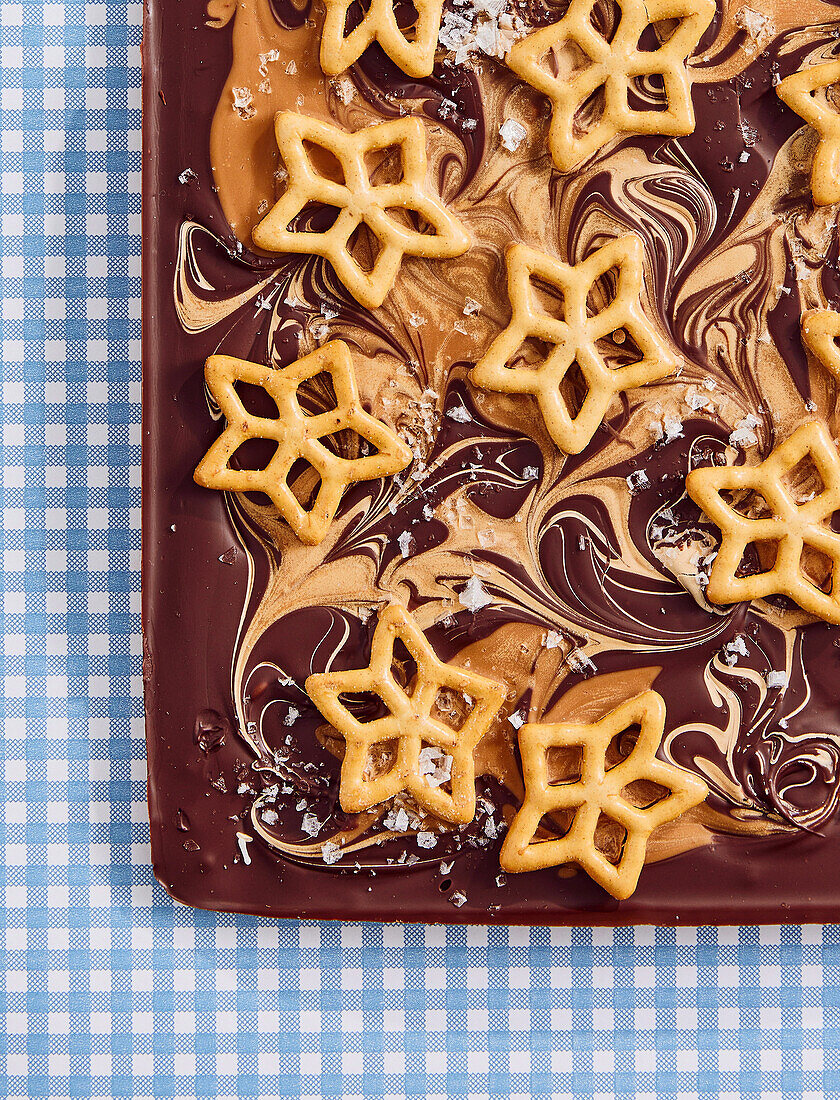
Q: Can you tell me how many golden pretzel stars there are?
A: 10